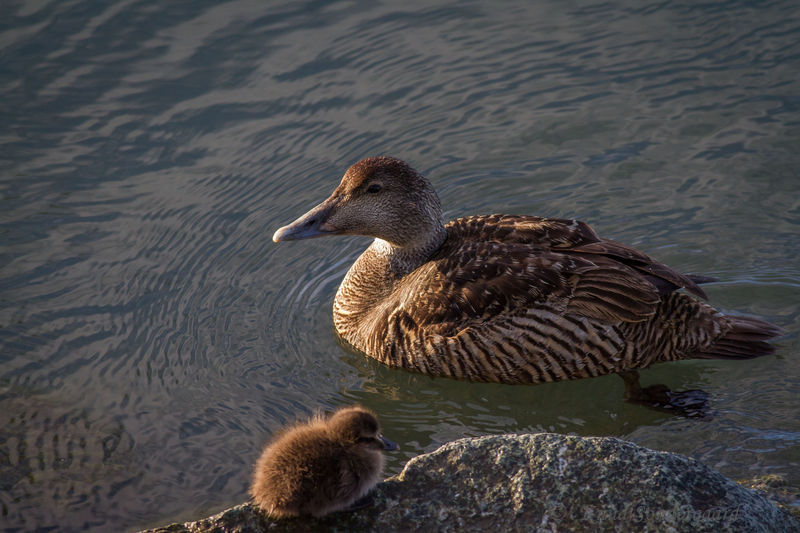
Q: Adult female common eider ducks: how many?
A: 1